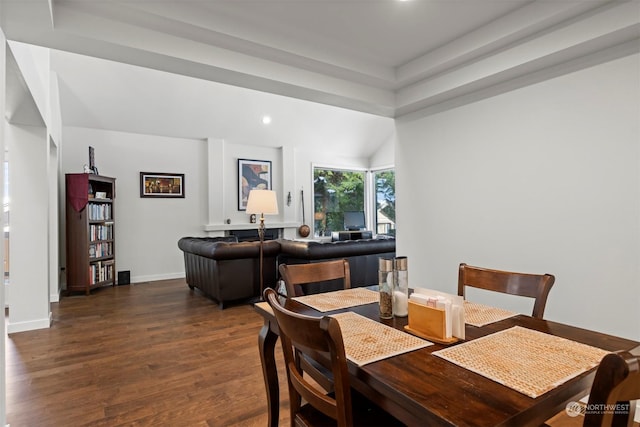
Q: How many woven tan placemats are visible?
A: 4